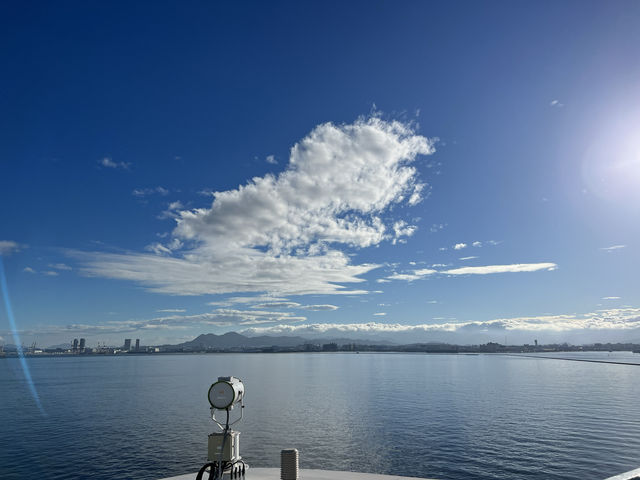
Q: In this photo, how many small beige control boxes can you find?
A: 1